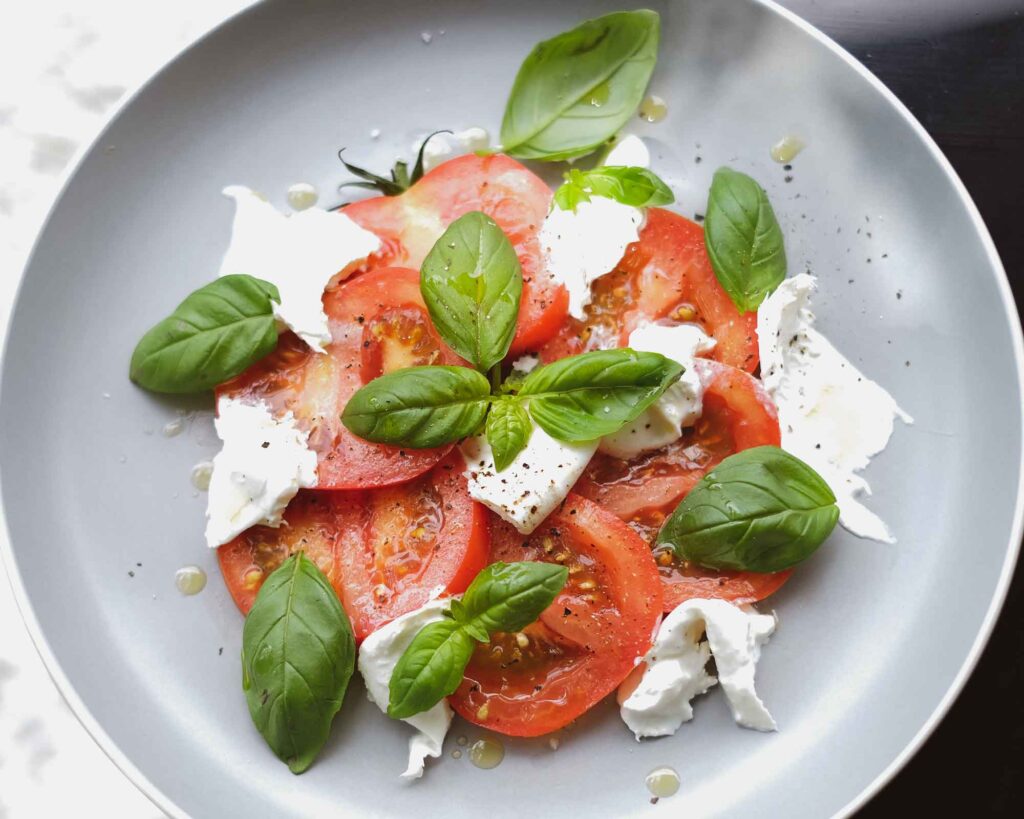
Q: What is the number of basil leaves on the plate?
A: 12